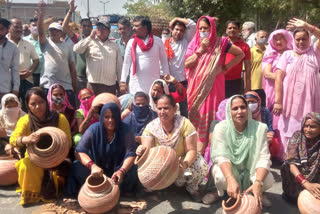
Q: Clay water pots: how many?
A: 7